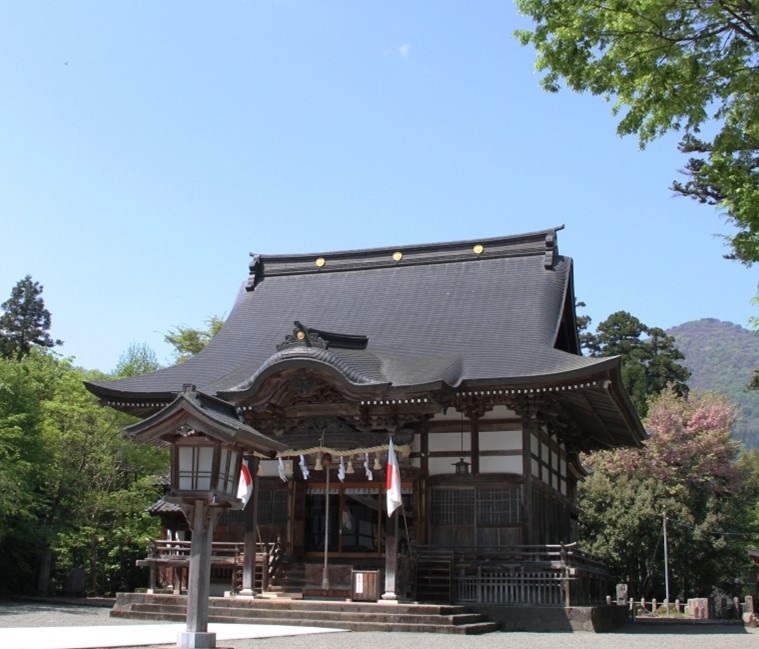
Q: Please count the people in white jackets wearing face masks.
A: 0